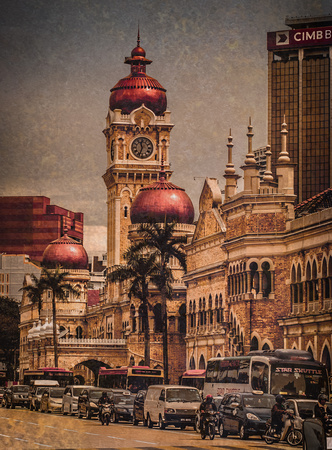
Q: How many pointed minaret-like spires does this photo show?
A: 4